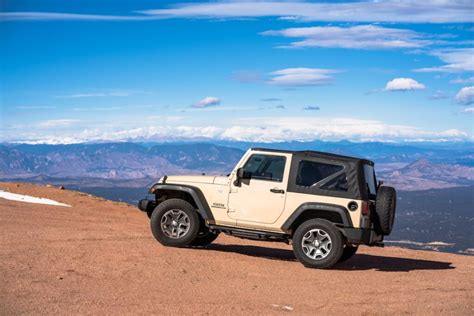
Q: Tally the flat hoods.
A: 1